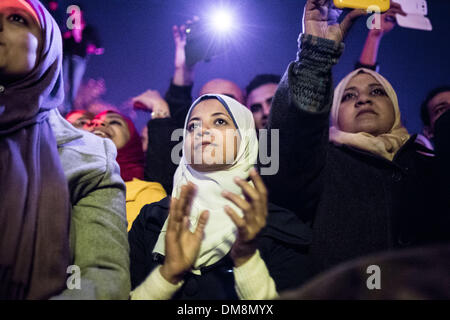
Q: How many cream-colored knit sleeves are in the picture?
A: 2